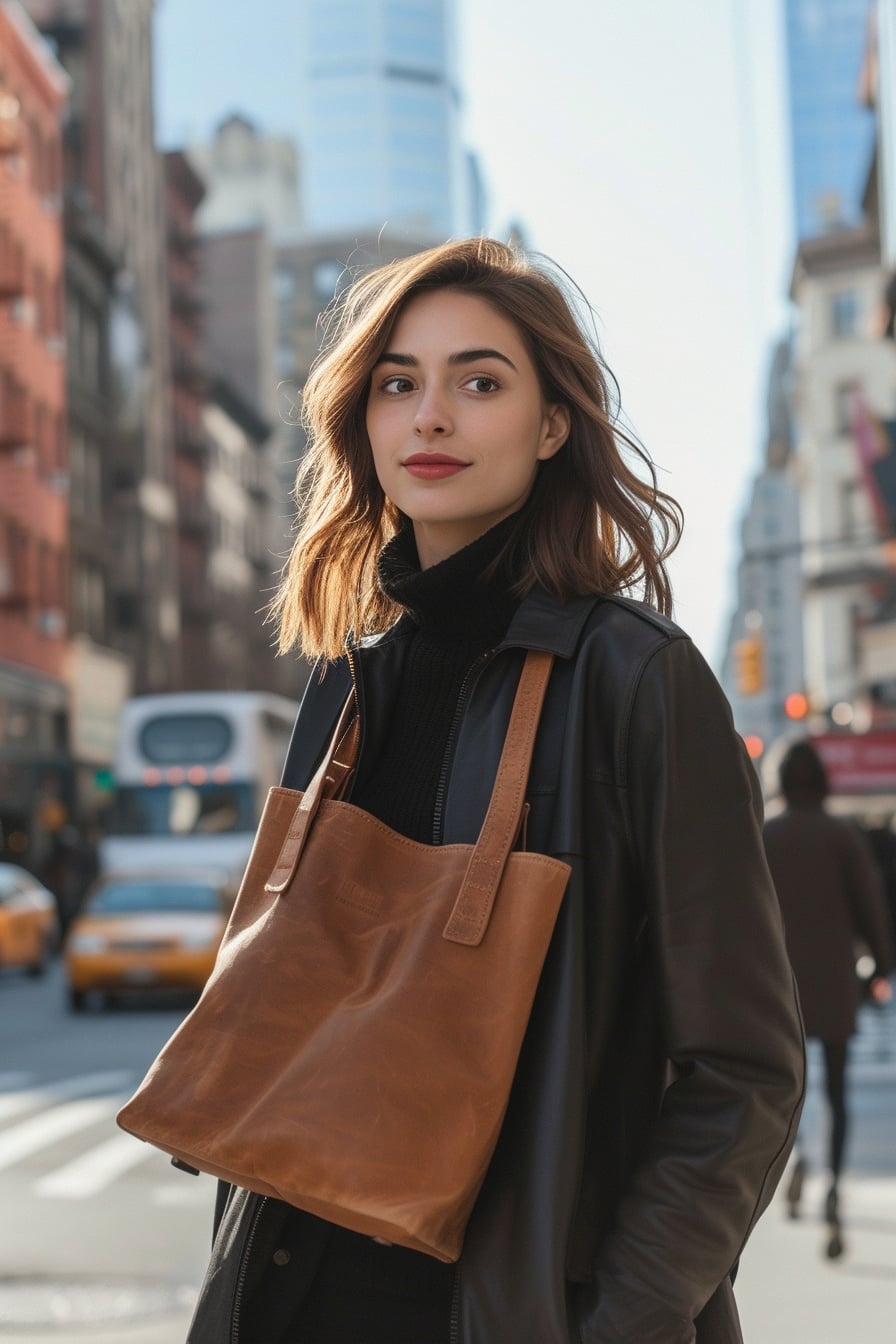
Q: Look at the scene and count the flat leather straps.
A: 2